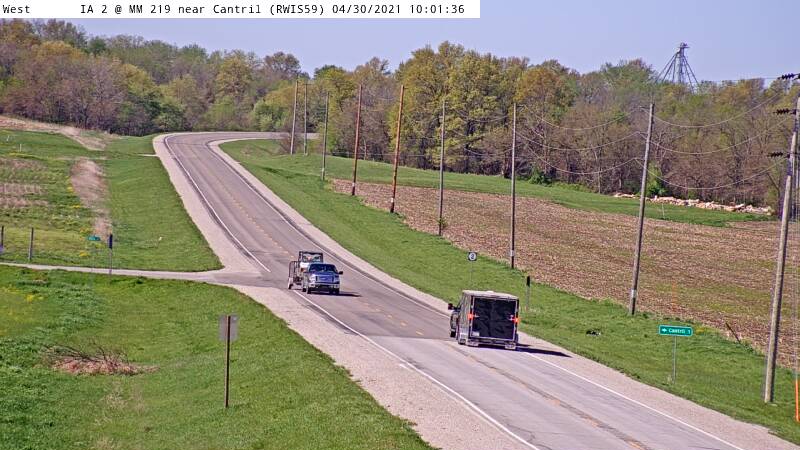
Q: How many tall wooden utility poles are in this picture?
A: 9